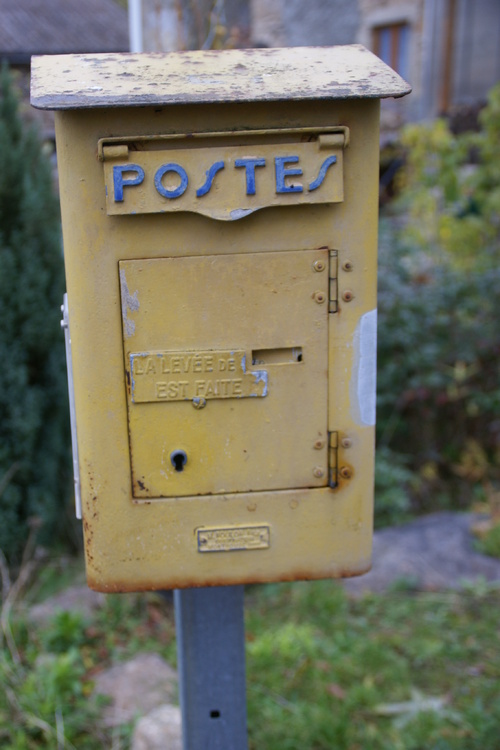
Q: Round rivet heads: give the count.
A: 8